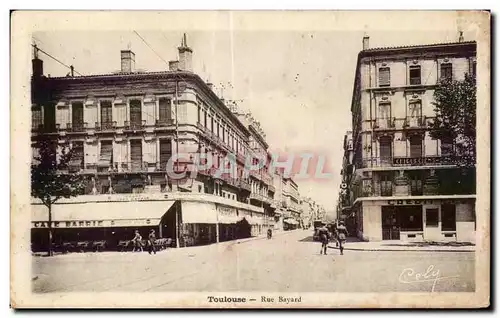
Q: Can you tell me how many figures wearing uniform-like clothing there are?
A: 2